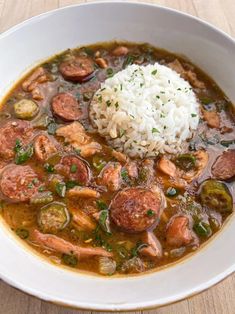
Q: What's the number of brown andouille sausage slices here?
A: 7